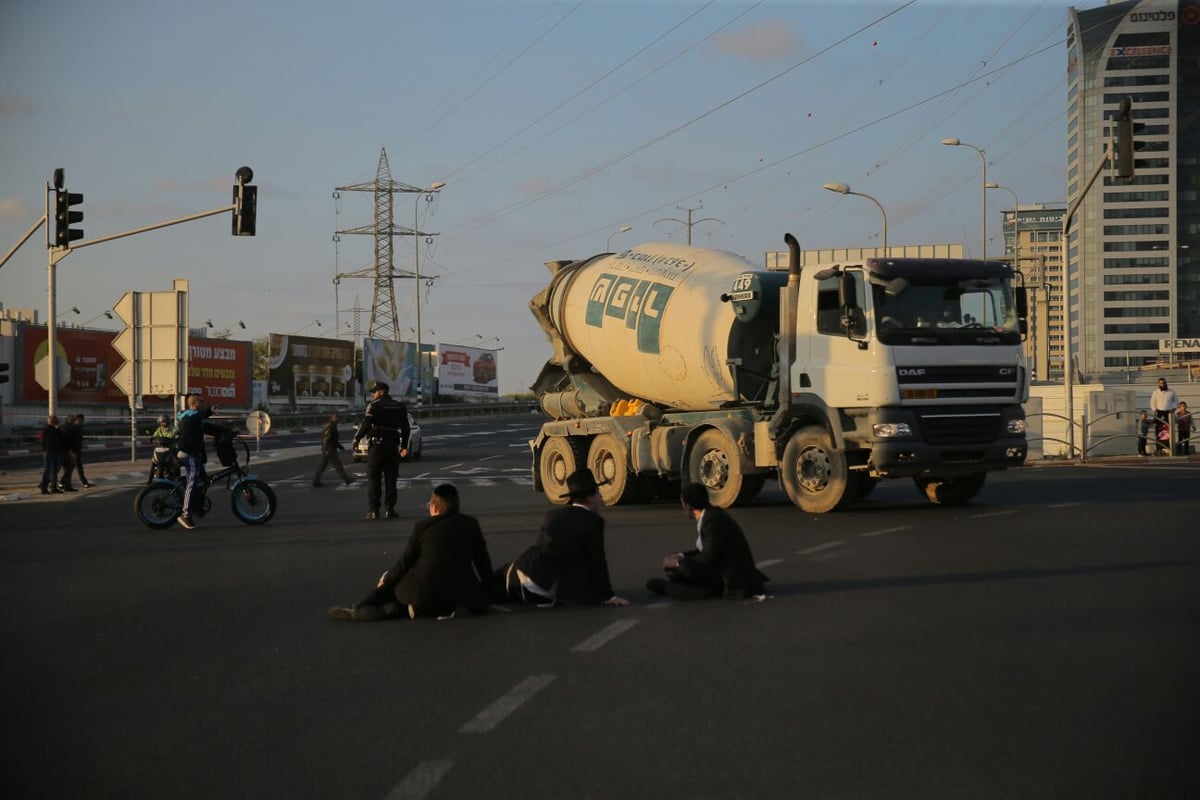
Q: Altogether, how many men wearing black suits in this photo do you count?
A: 3